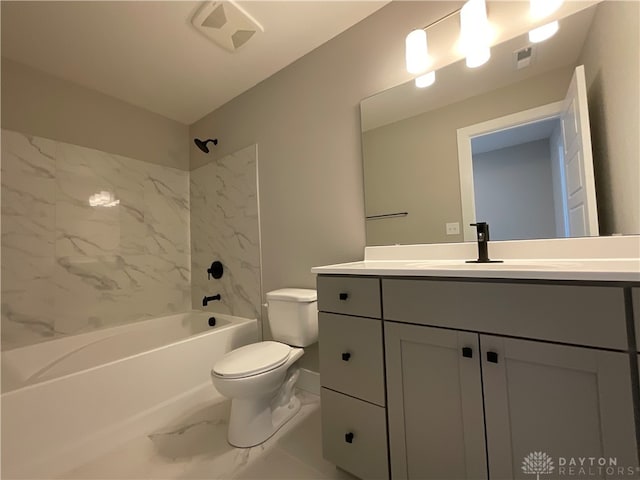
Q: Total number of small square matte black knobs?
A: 5